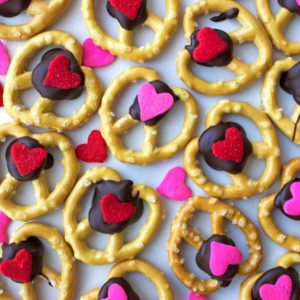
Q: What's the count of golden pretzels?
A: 15